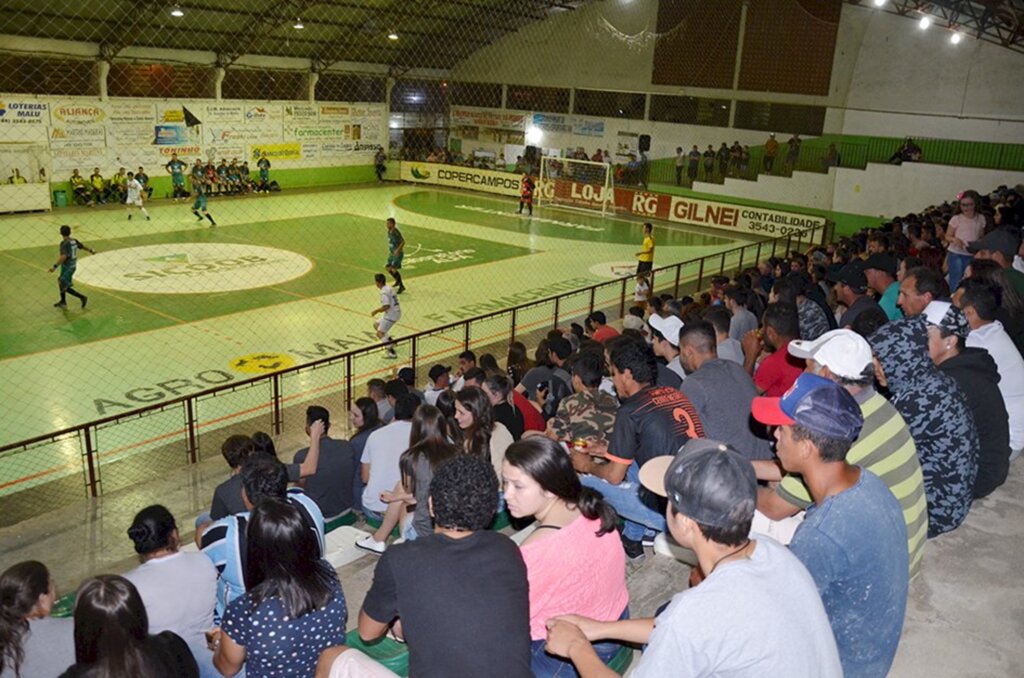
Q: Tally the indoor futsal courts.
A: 1